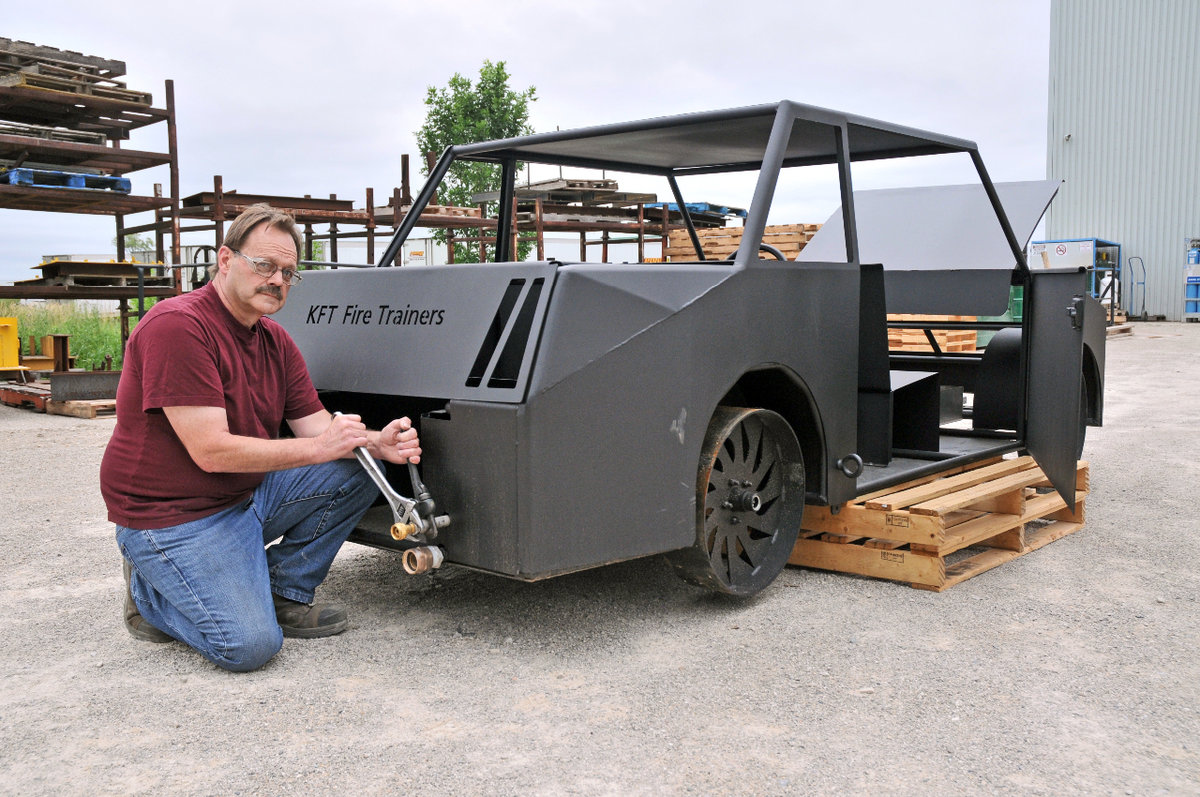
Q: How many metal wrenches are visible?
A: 2